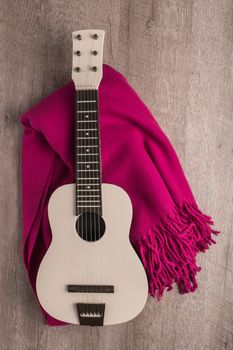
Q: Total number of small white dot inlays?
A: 5